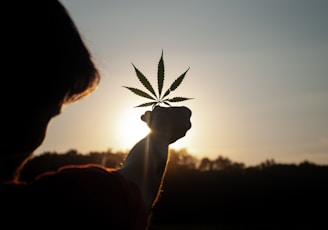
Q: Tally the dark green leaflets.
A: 7